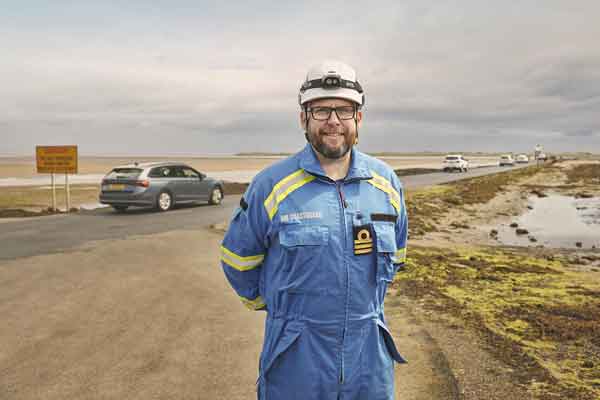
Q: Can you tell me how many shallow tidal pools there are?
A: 1